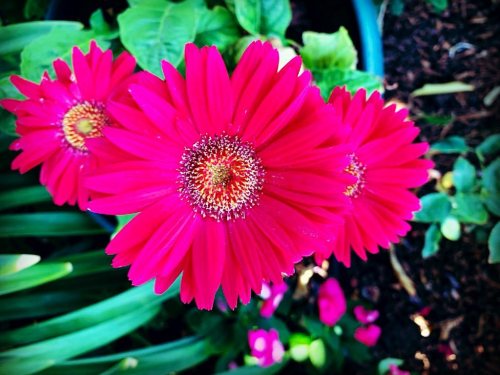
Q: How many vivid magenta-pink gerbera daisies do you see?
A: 3